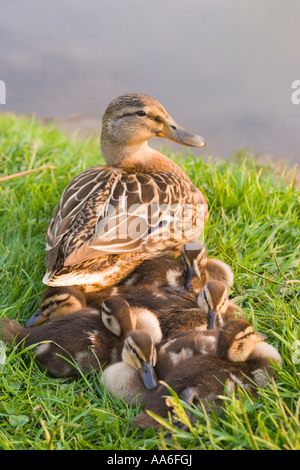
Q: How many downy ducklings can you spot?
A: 6